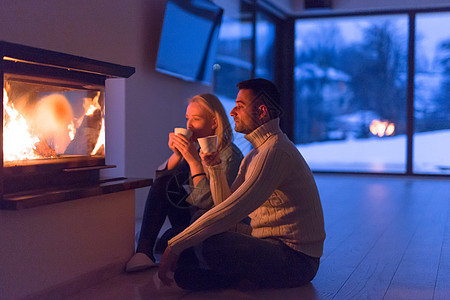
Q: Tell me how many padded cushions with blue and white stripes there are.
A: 0